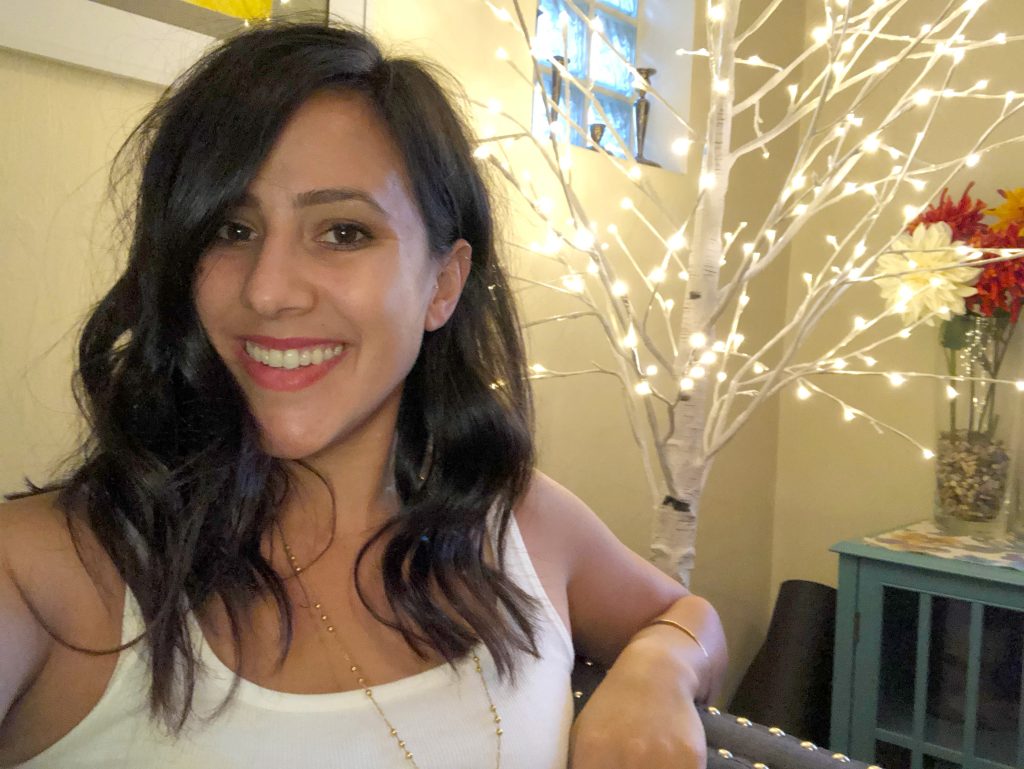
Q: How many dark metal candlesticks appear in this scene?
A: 3